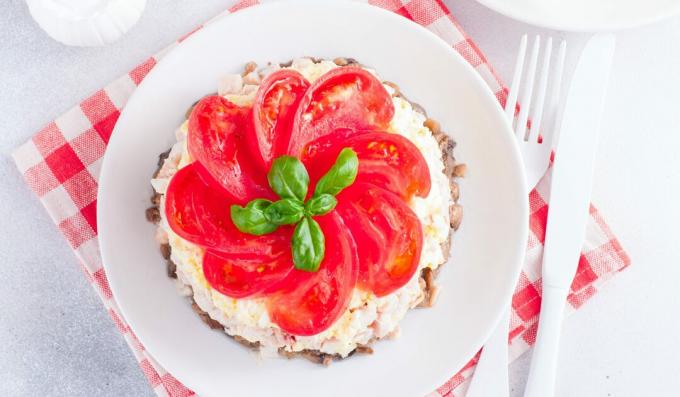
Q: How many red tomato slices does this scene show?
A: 8